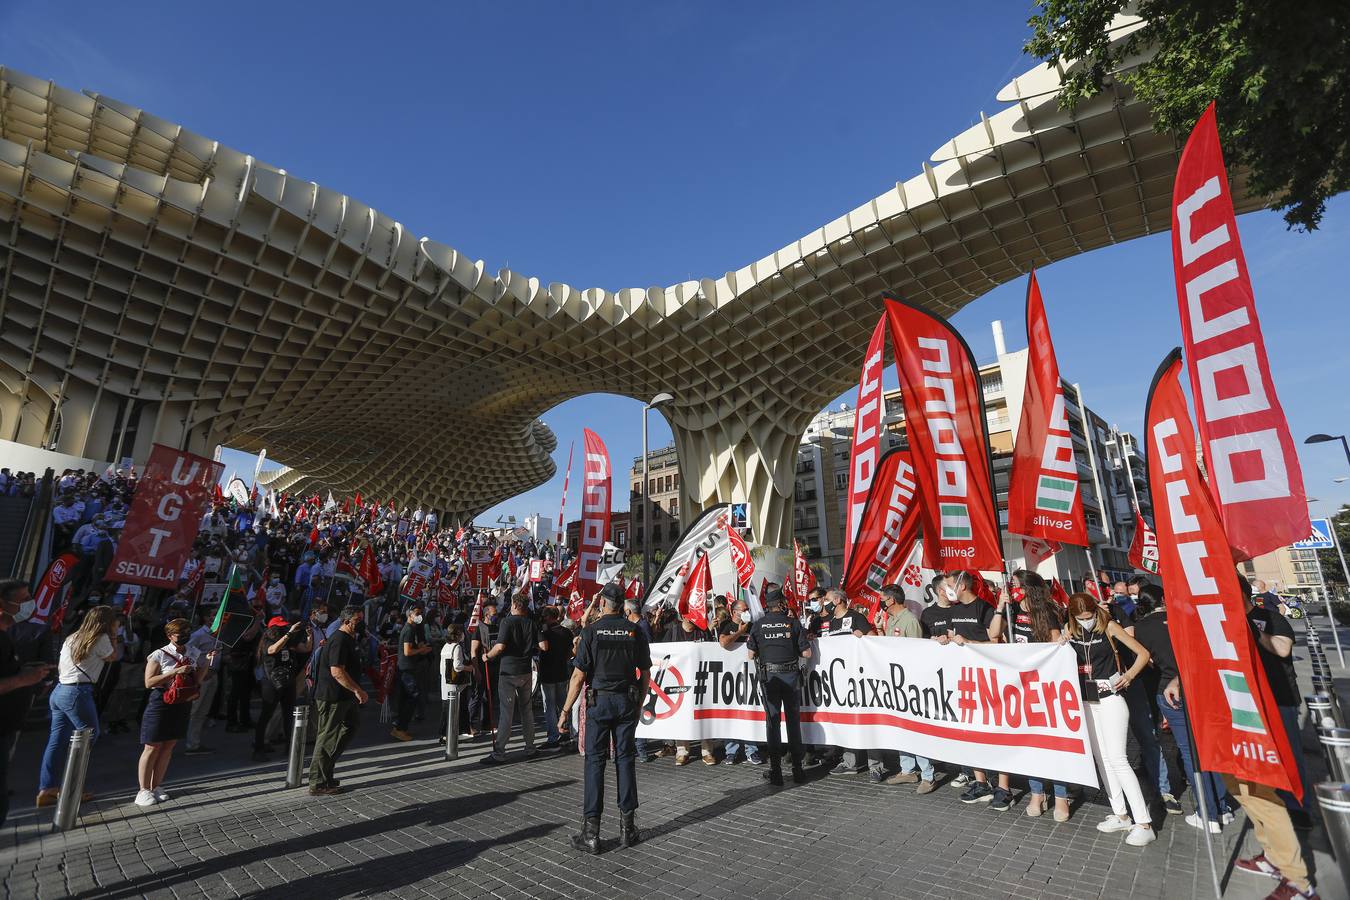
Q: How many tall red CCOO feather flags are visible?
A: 7